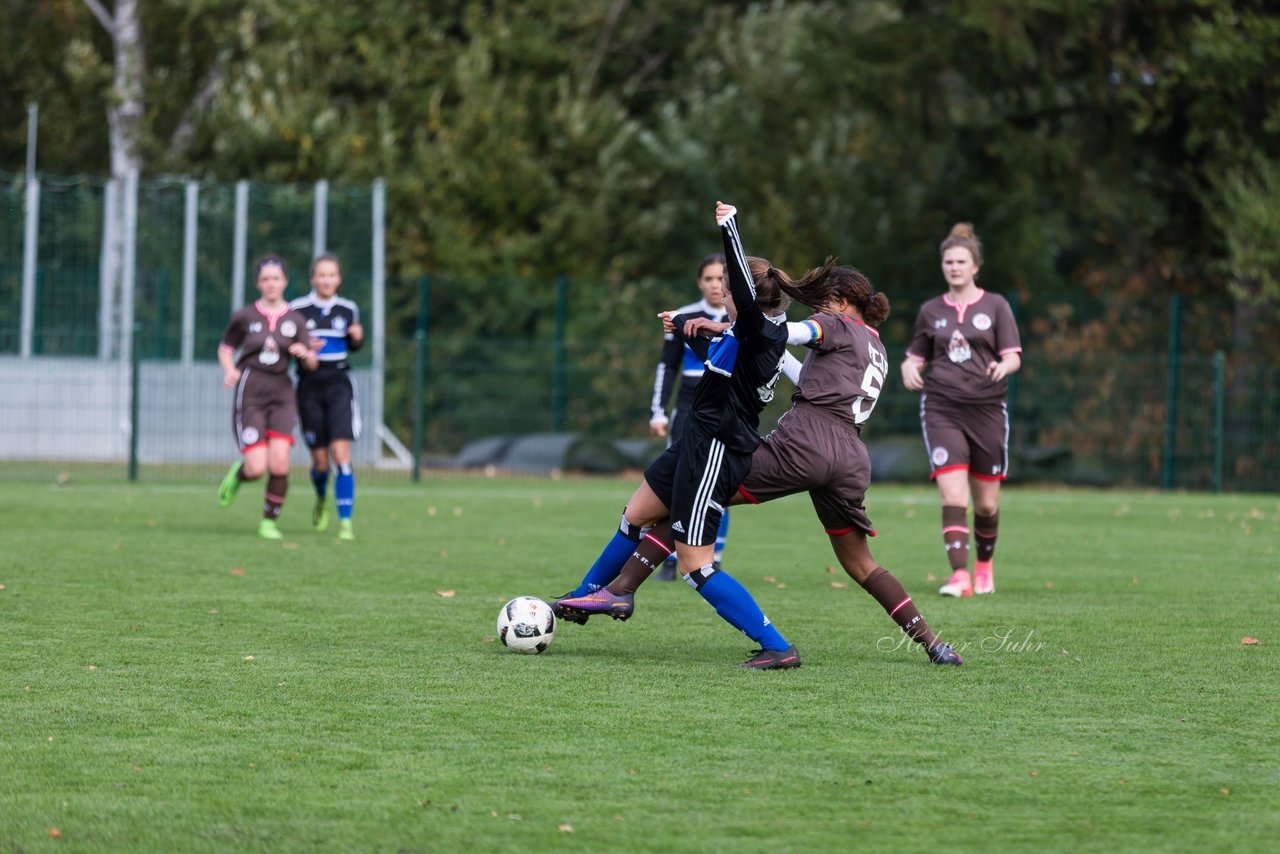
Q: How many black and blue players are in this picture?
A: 3